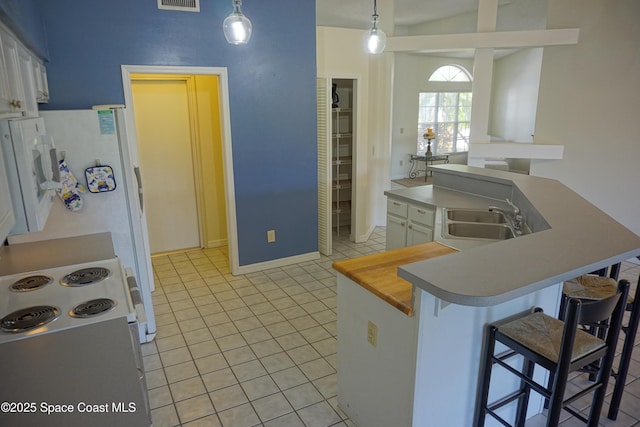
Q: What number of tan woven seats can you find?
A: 2